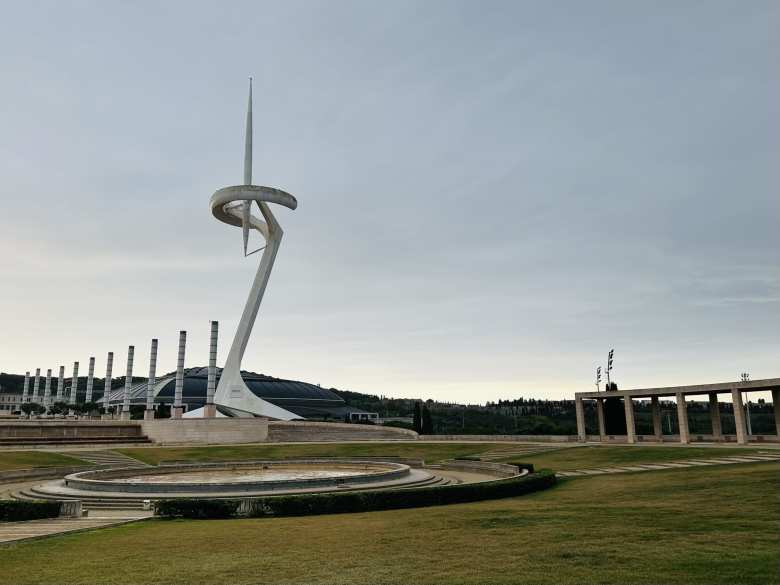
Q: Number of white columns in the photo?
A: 11